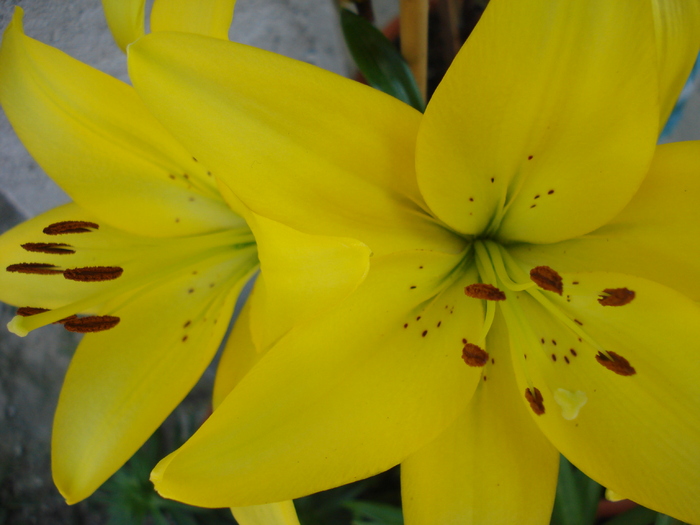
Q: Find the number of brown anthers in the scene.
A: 12